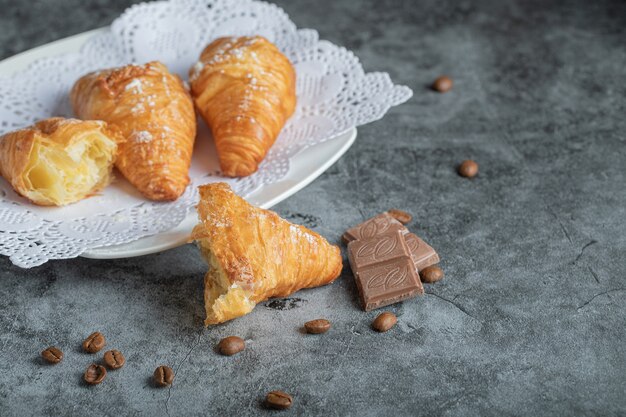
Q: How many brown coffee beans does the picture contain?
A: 13